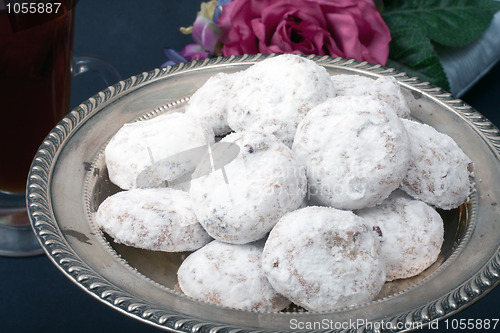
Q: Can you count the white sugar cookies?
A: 11